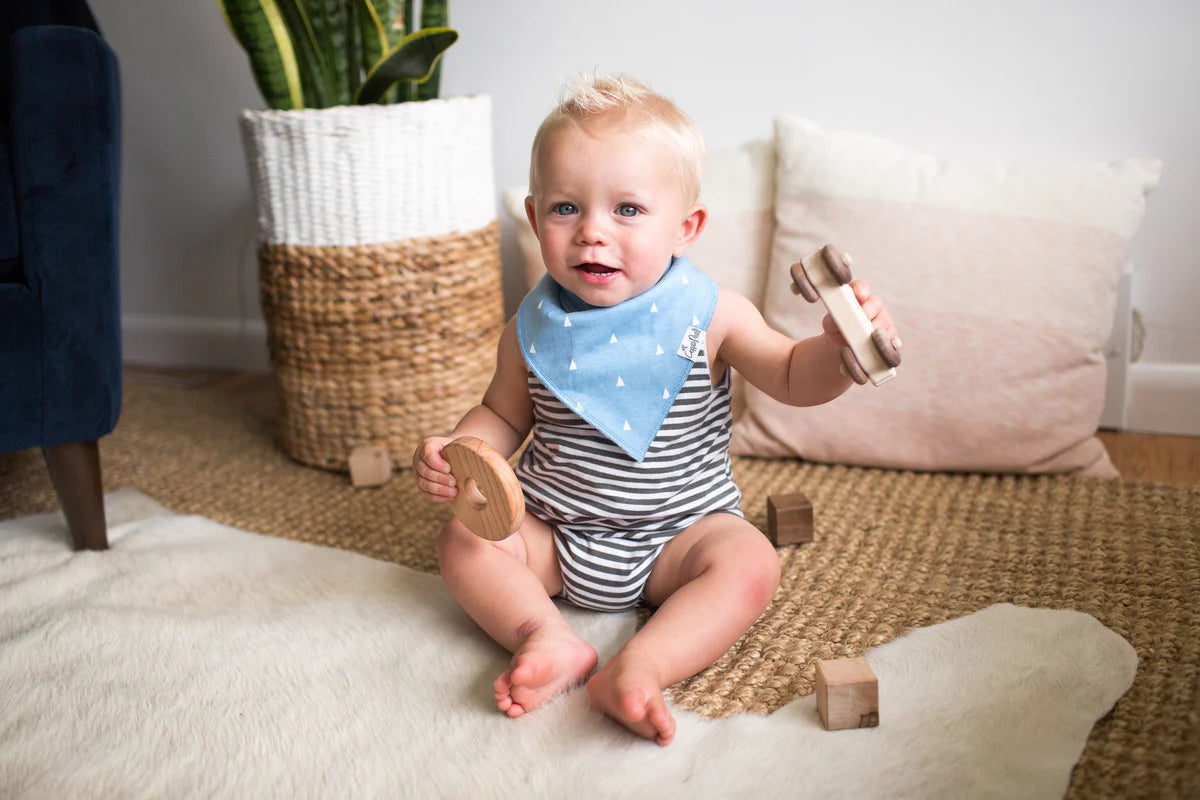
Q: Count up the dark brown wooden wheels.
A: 4